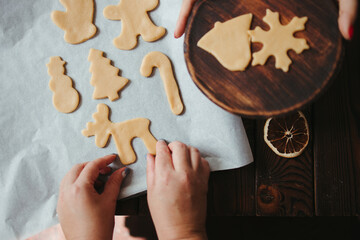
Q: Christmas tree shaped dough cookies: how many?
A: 1